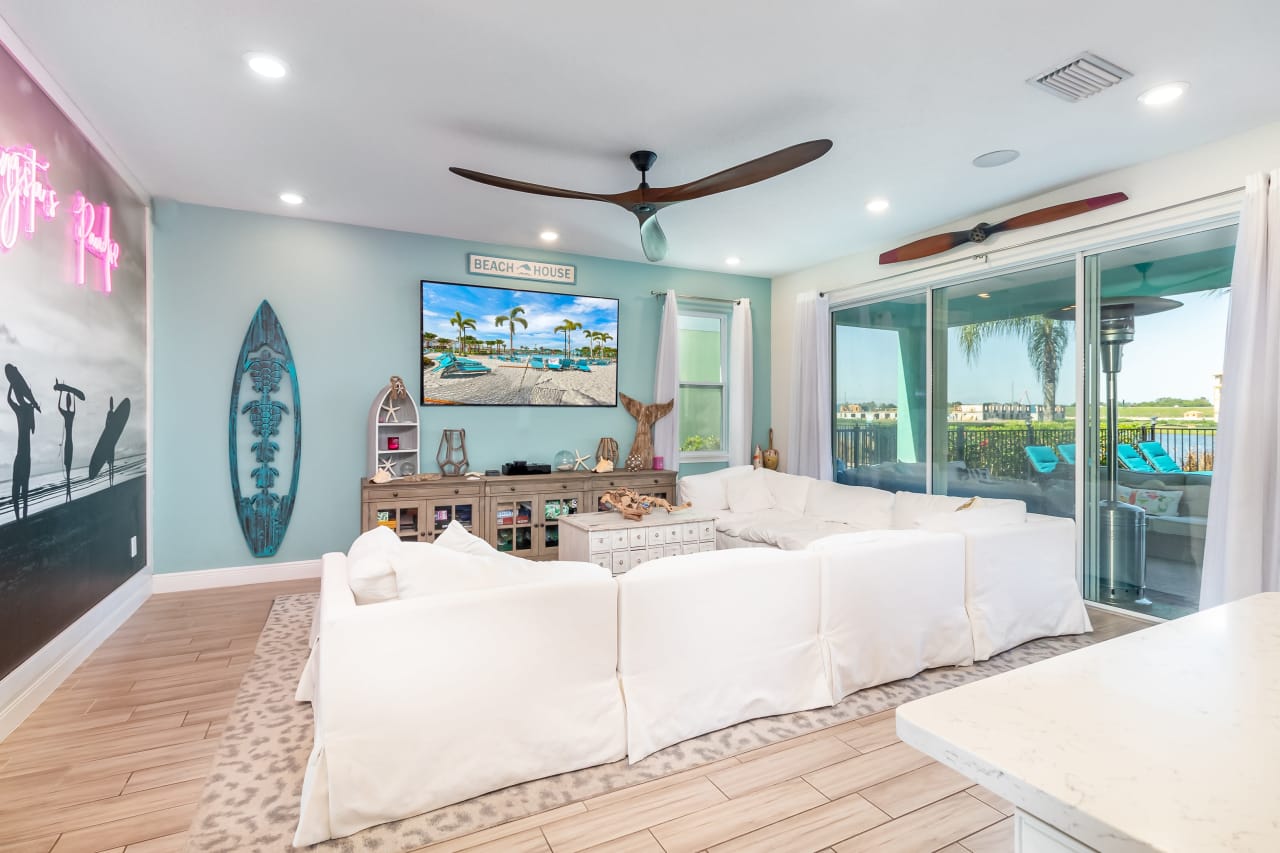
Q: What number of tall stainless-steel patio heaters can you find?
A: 1